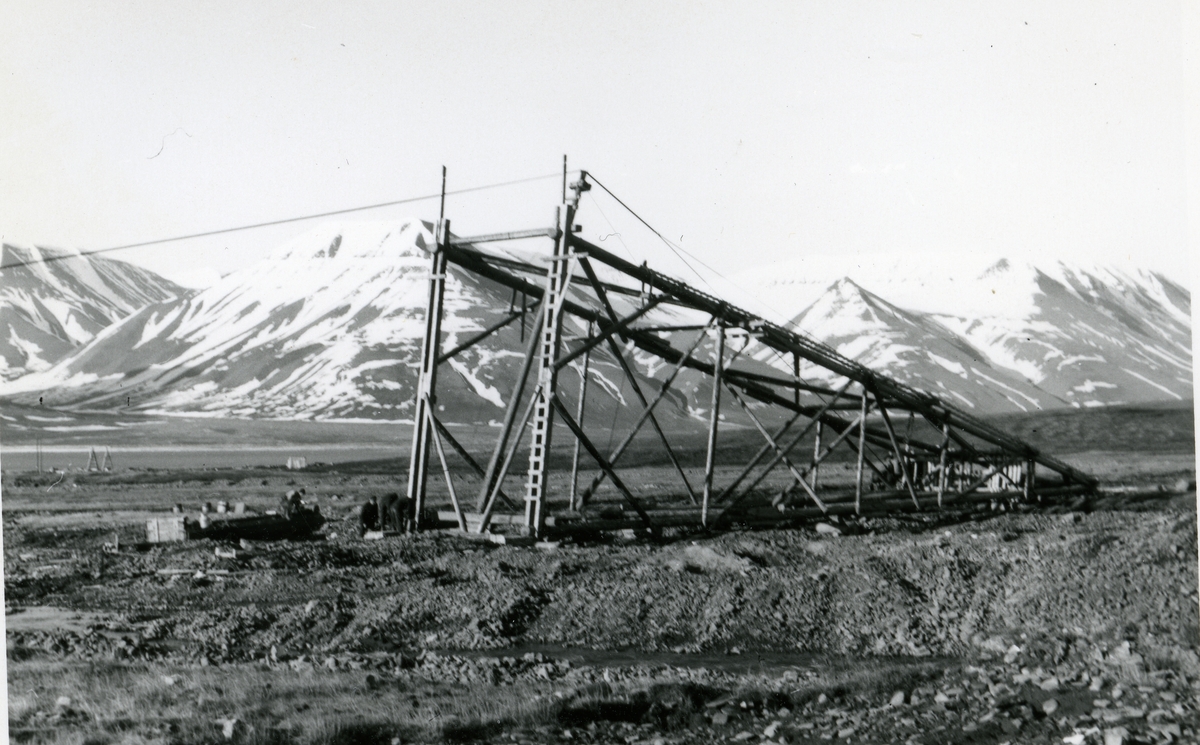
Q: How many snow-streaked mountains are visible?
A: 4